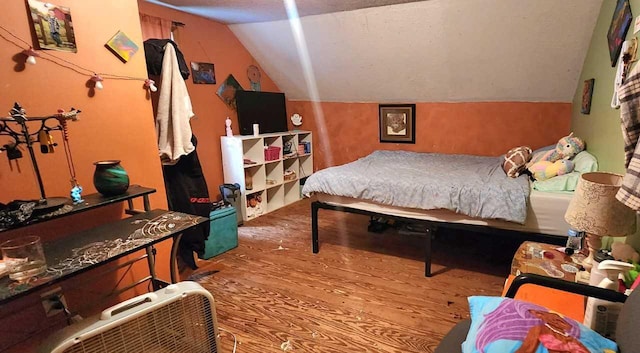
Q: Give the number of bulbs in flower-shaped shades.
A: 3